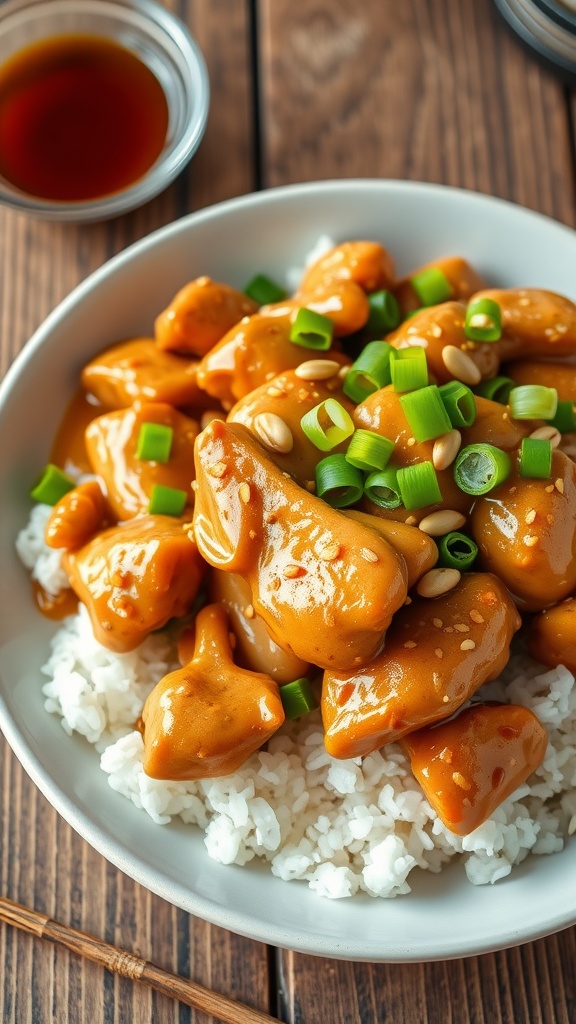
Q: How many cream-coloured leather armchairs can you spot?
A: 0